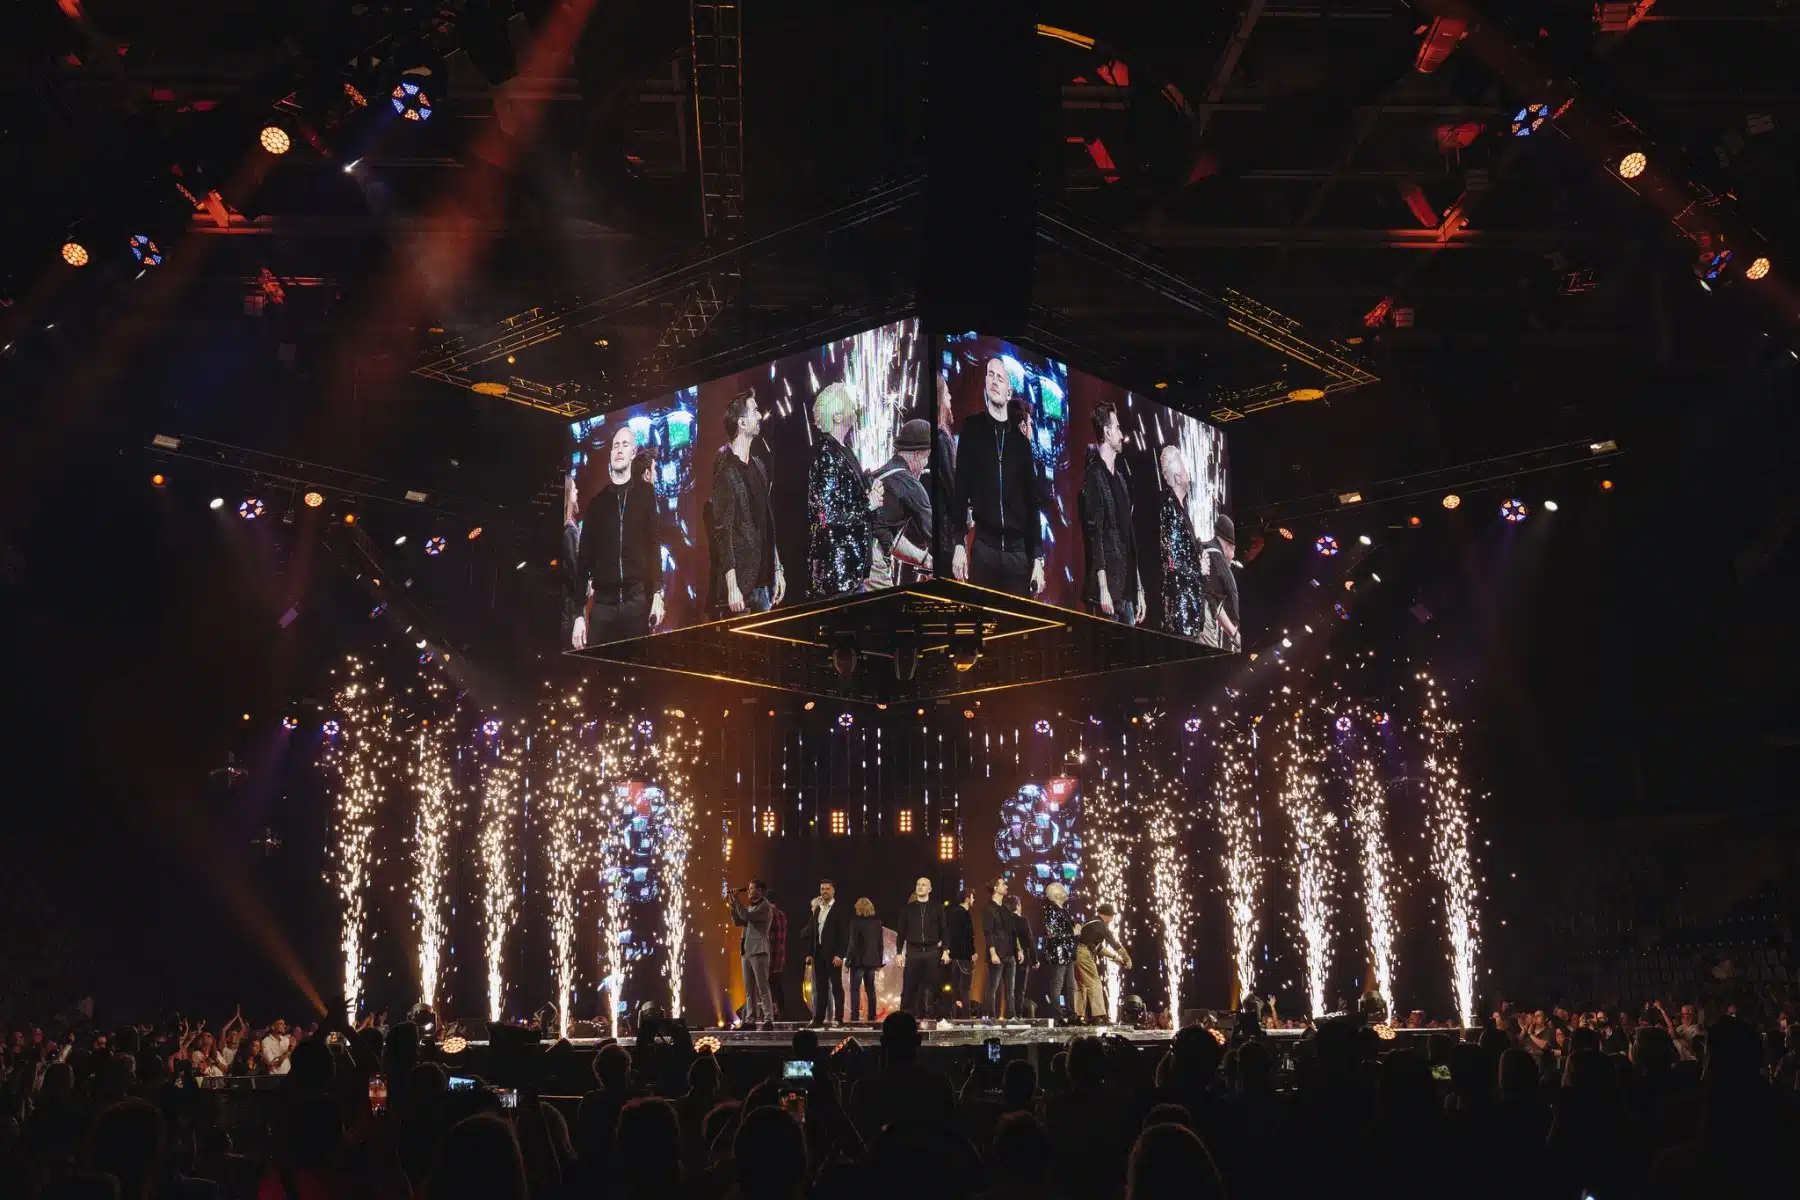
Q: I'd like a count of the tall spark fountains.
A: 12